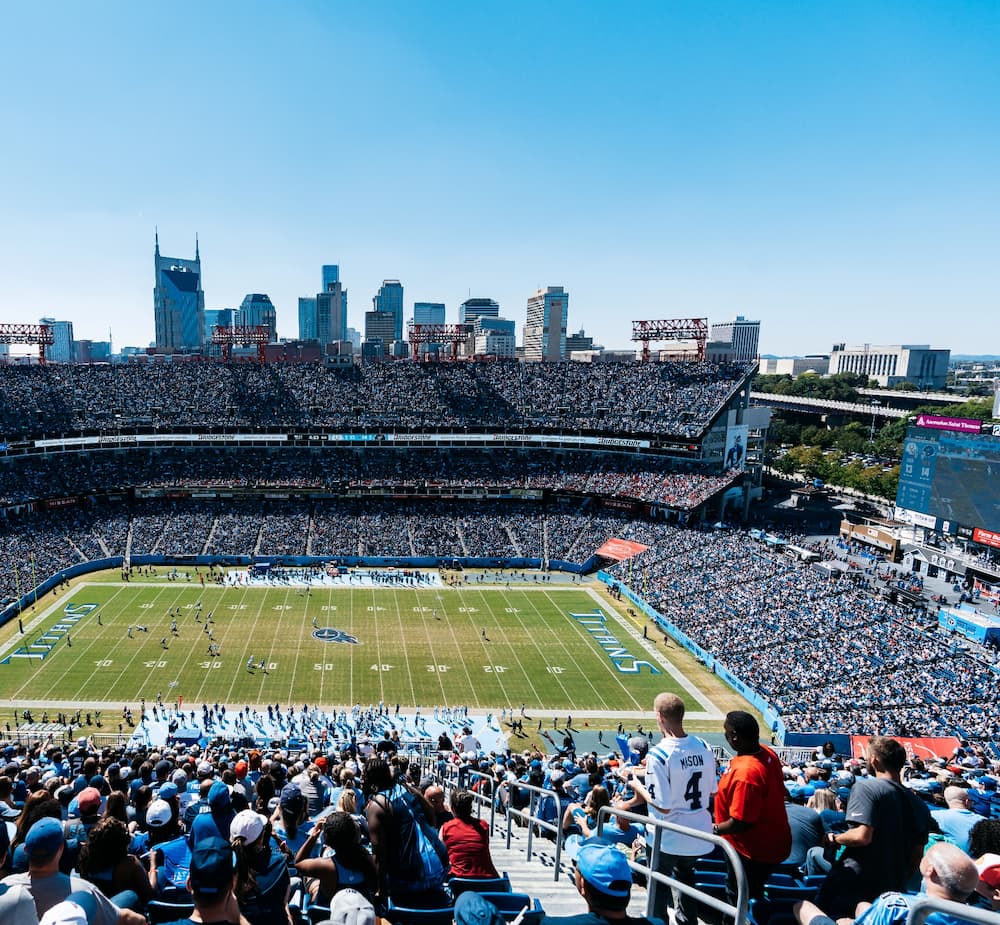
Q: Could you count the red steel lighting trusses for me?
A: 4